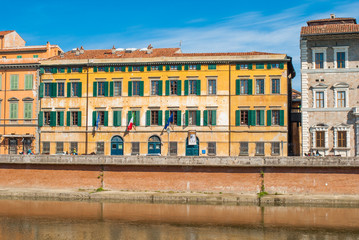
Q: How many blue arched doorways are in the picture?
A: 3